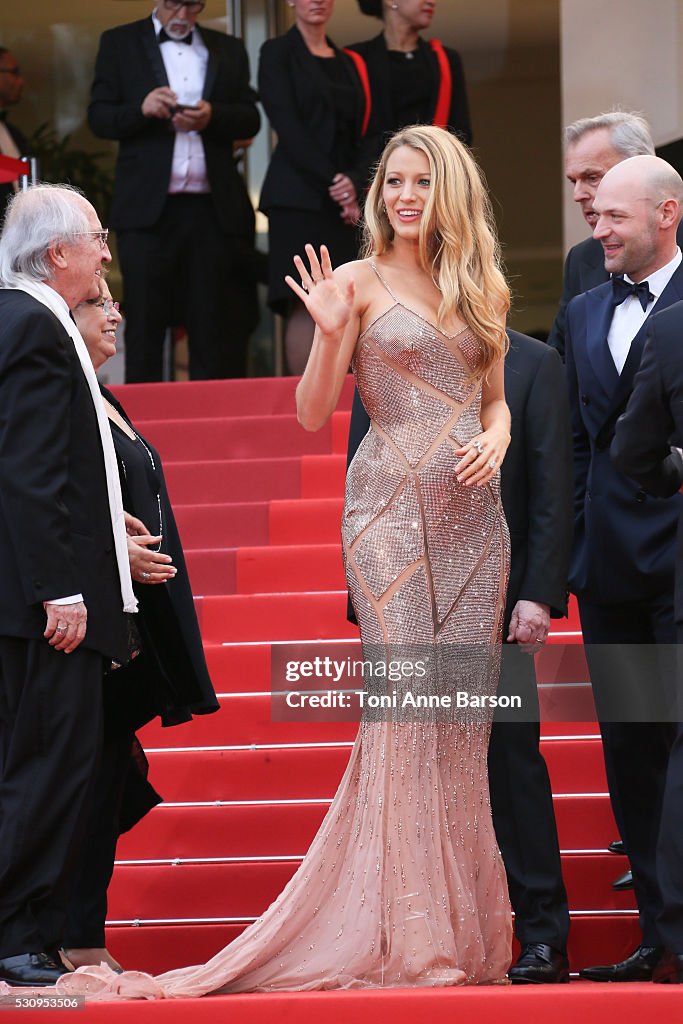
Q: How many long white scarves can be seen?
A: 1